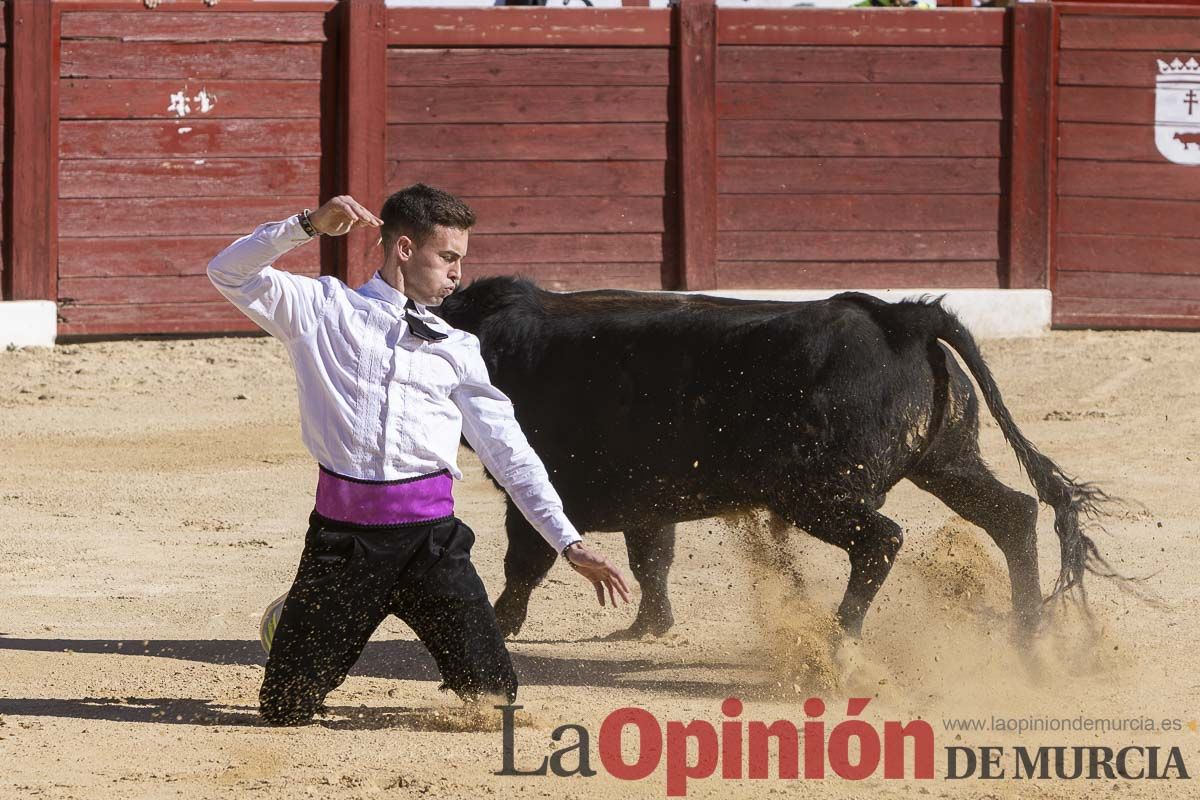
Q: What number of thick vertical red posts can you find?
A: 4